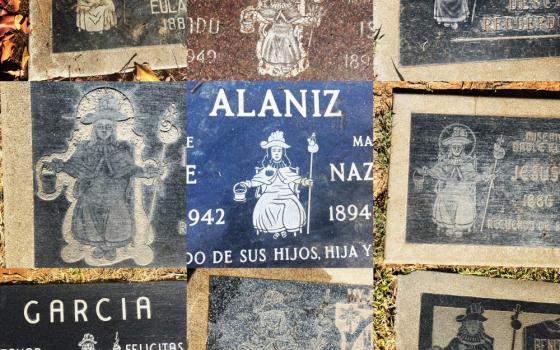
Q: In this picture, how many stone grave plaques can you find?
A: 9